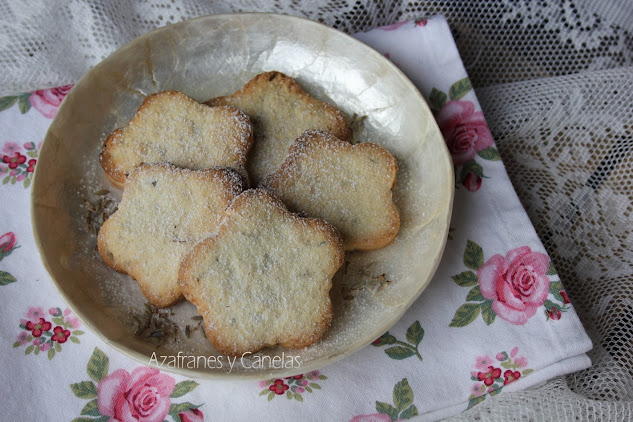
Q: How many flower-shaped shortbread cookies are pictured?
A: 5